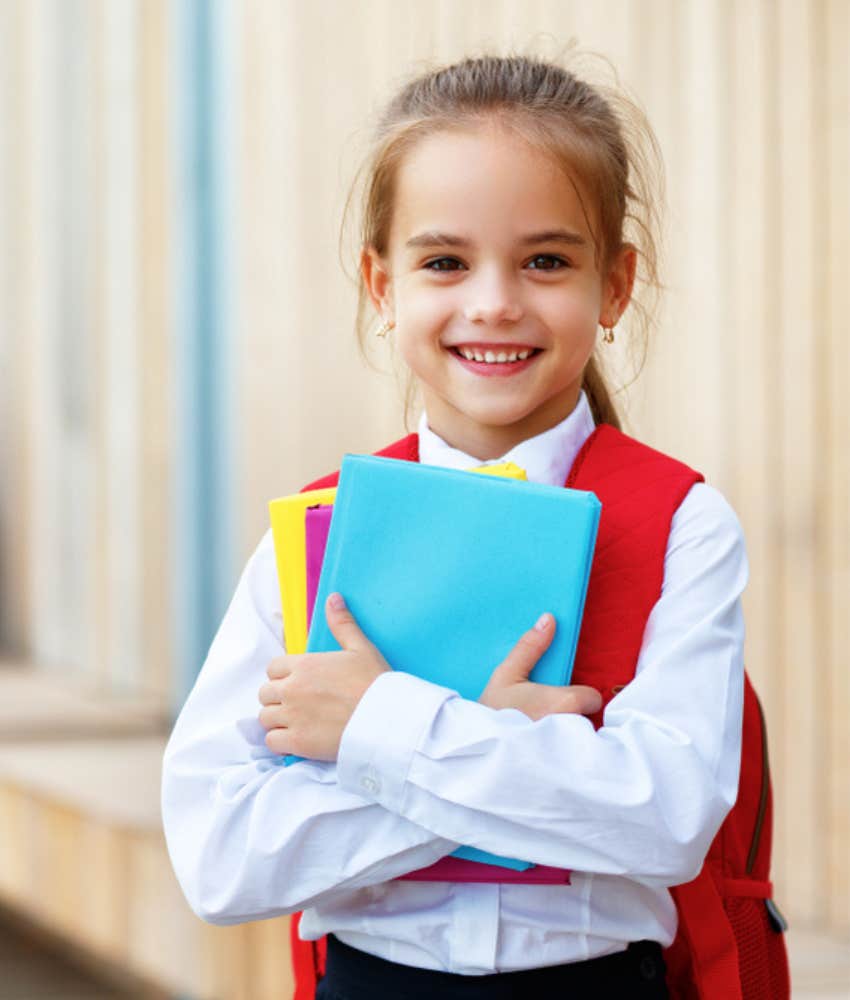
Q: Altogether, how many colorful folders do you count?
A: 3